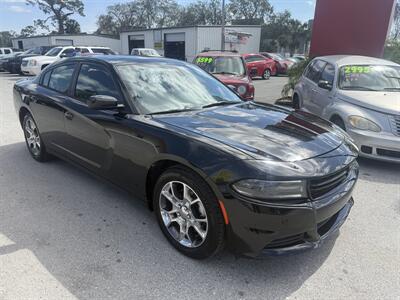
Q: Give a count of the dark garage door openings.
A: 2